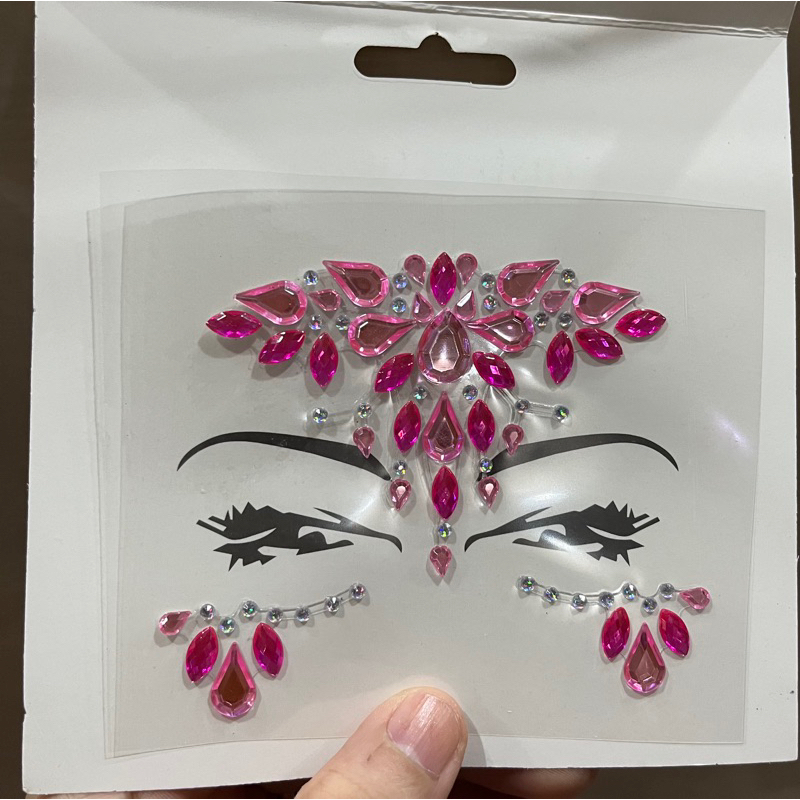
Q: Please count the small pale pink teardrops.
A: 13